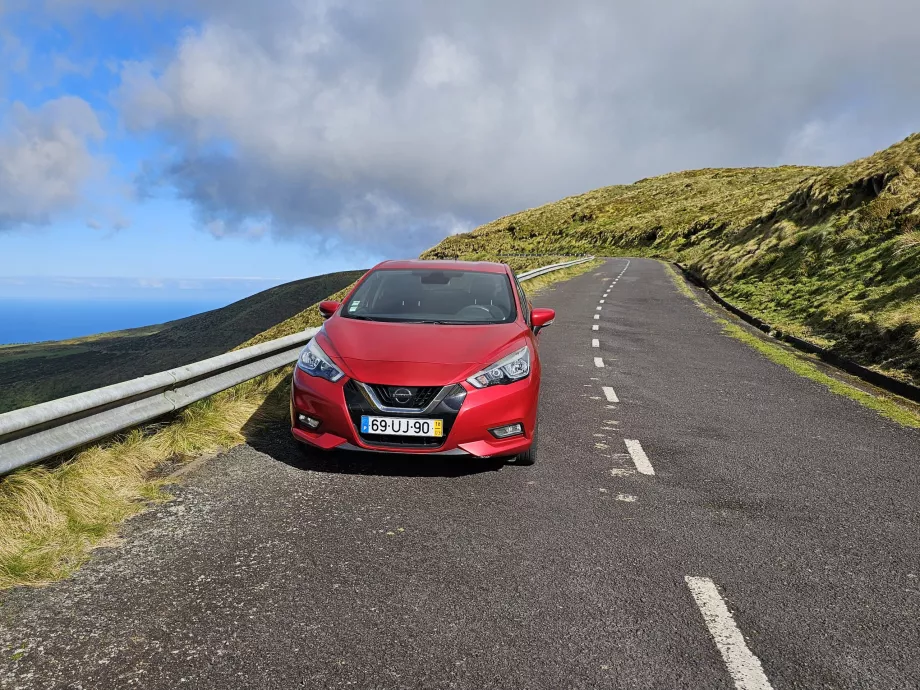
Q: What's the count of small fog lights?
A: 2